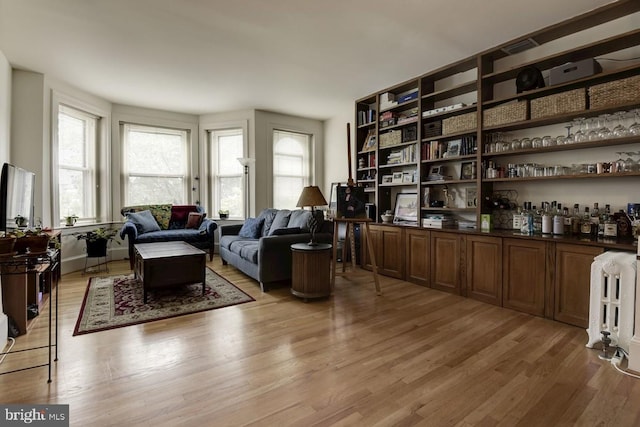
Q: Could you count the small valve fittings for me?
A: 1